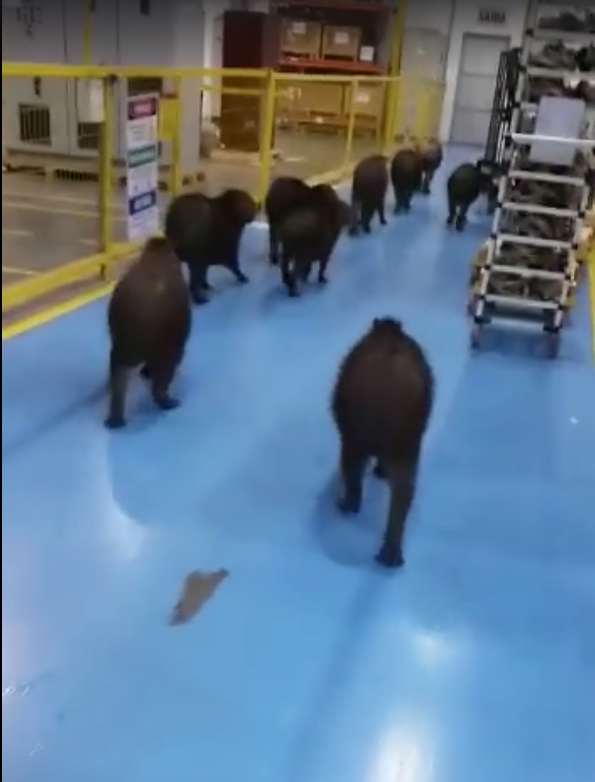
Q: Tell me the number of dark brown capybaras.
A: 9